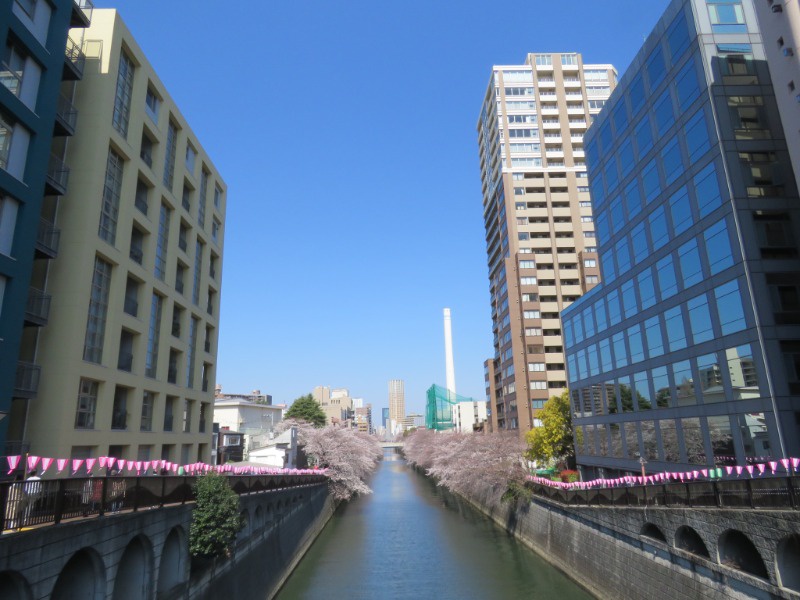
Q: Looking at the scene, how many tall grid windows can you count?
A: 9